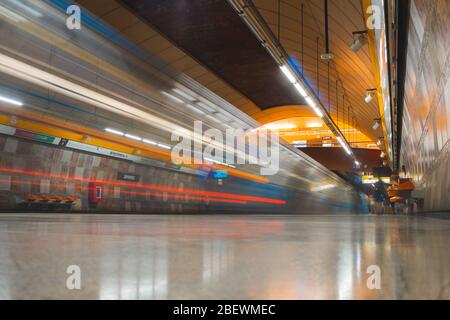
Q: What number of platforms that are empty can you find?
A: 1